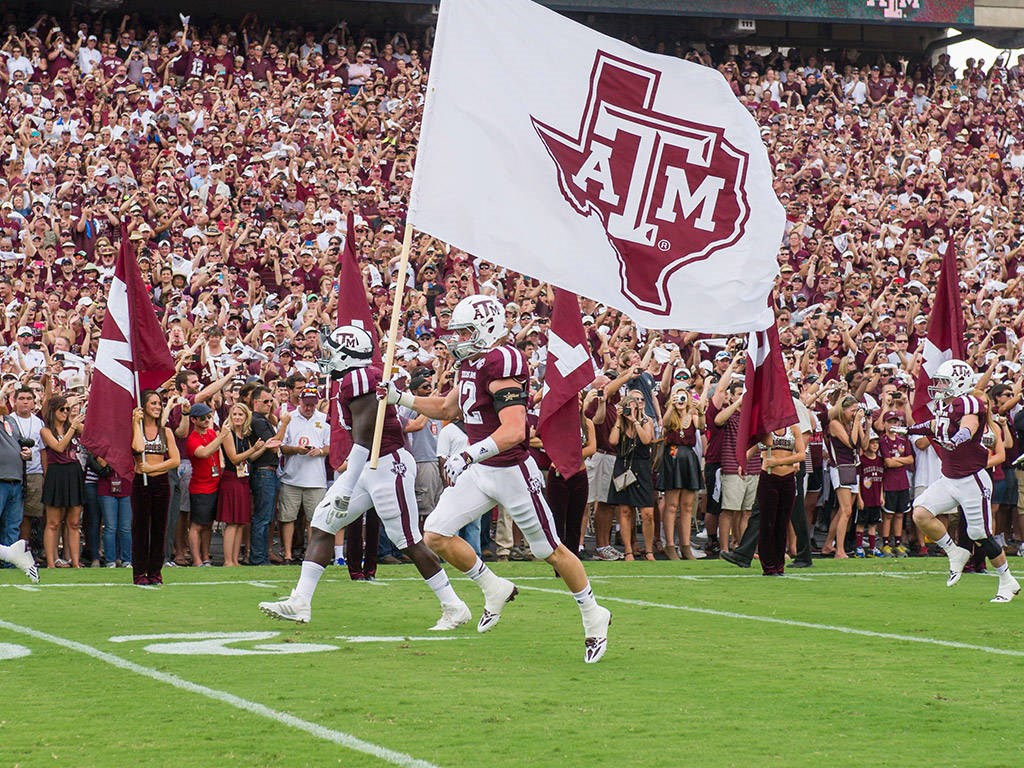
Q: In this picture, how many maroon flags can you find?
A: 5